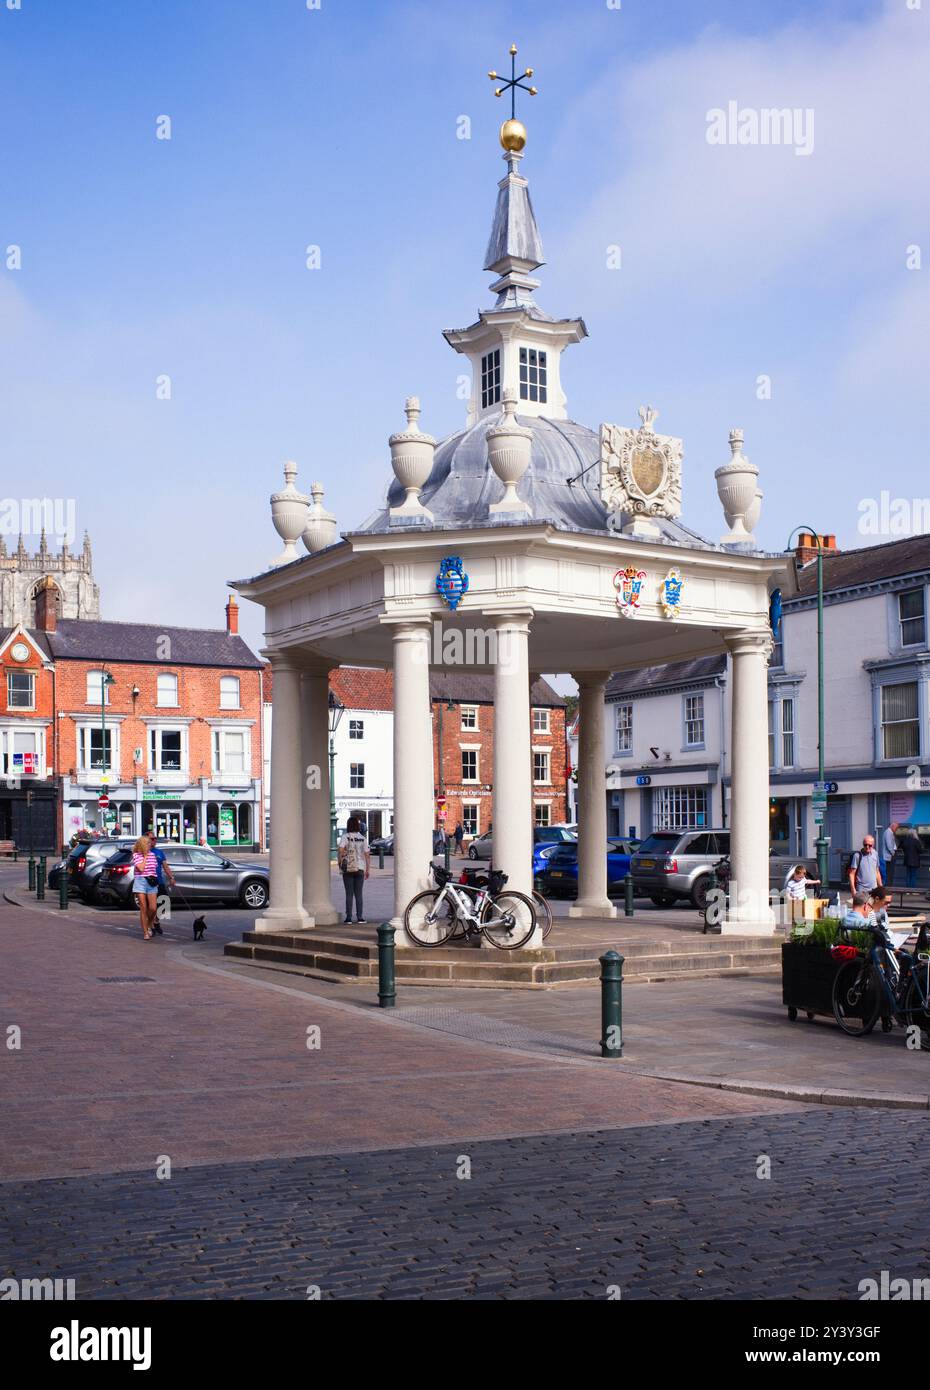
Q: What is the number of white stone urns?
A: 6